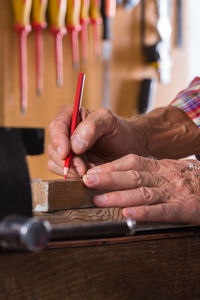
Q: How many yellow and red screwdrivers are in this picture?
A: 6